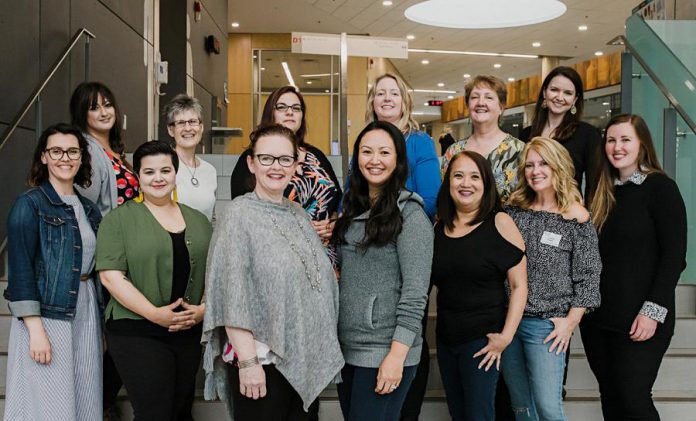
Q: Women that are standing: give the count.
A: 13